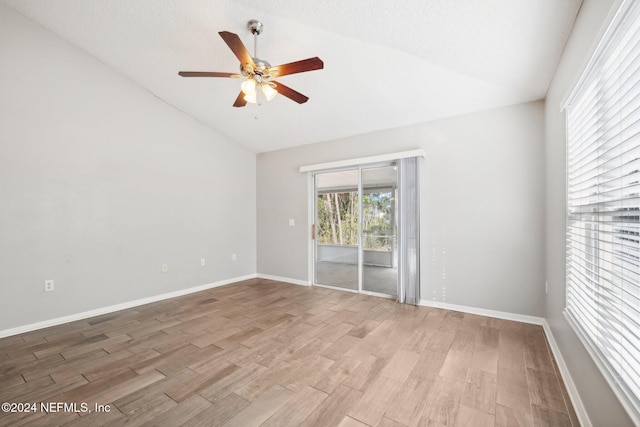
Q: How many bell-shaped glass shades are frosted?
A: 3